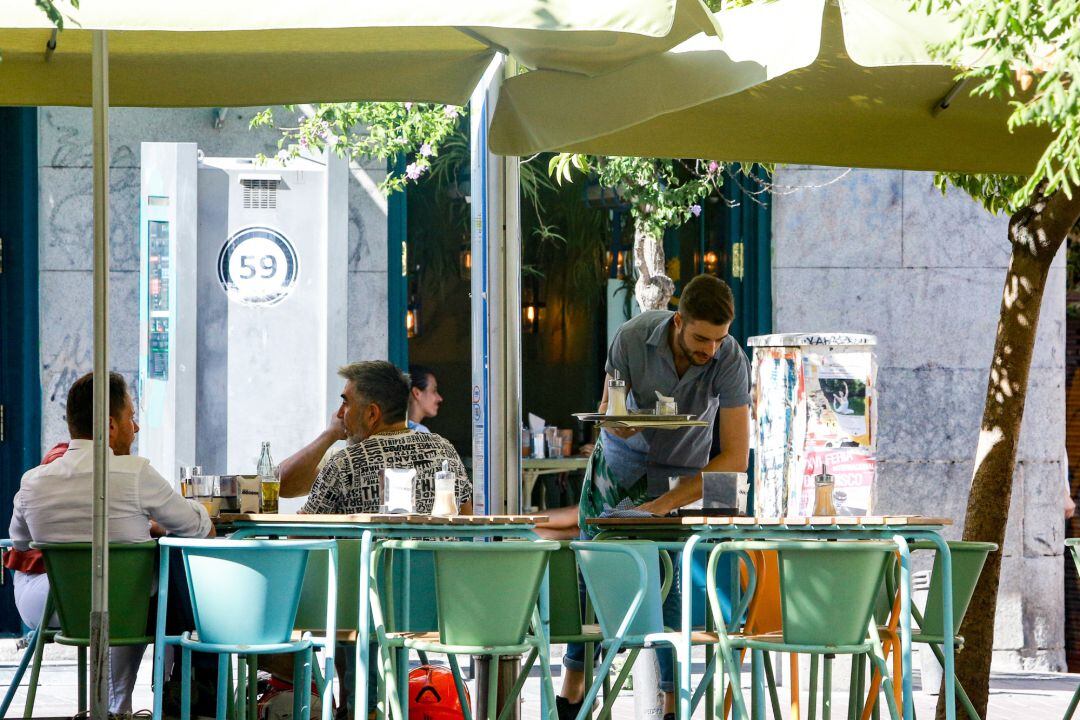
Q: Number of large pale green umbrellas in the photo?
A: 2